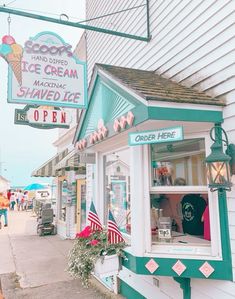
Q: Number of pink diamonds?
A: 14